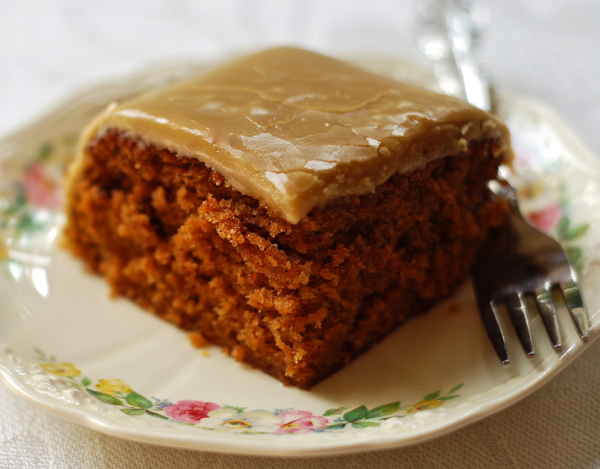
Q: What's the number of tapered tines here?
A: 4